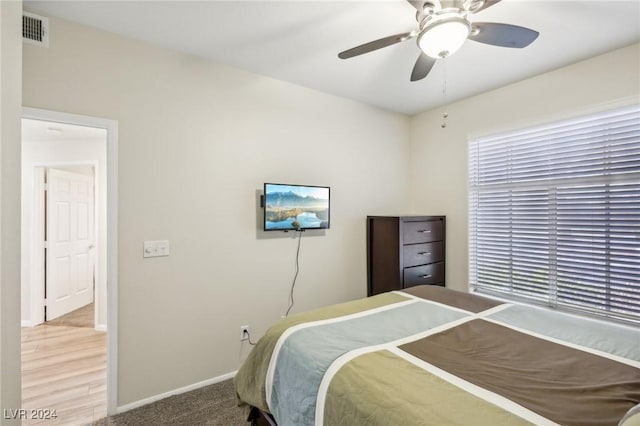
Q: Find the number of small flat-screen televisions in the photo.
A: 1